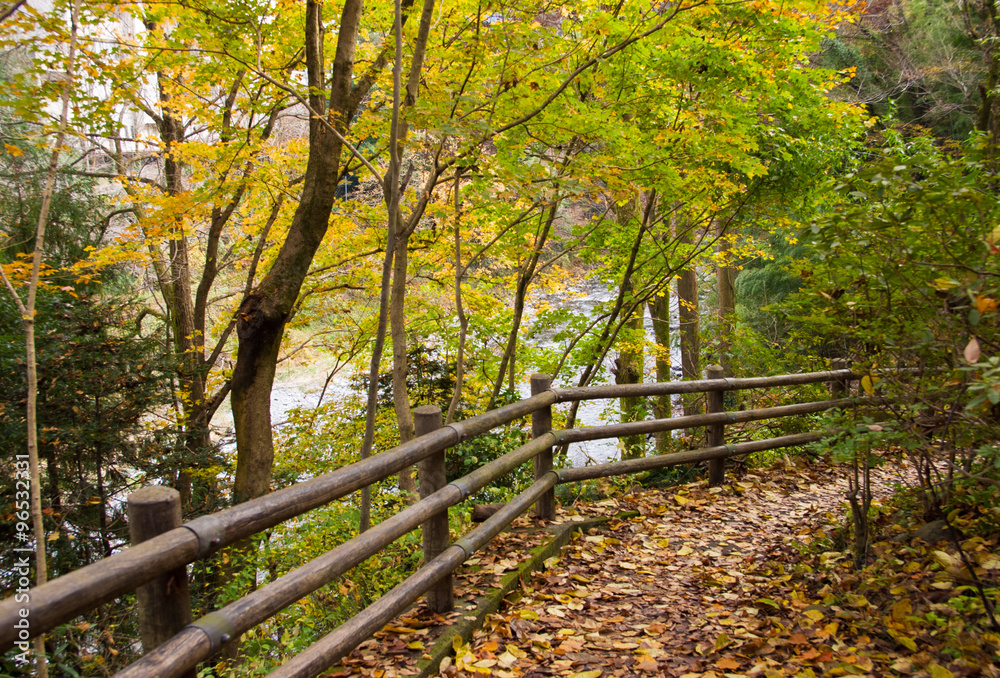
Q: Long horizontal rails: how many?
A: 3